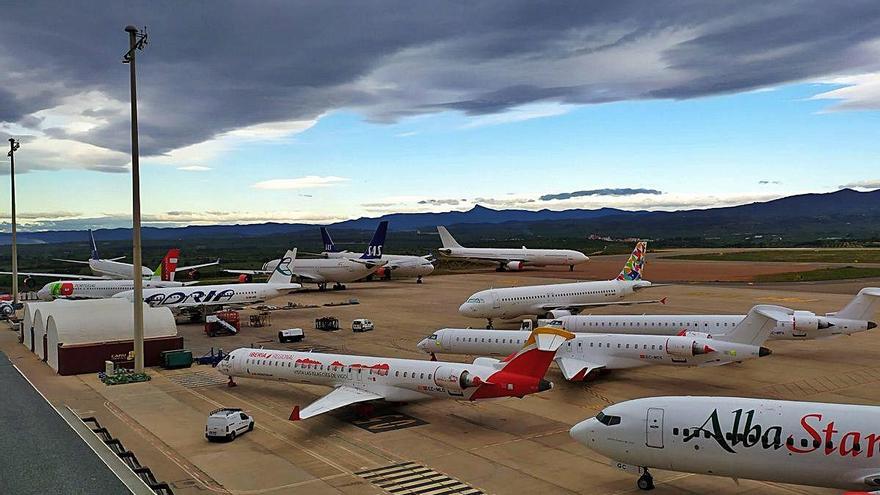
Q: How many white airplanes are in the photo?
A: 11